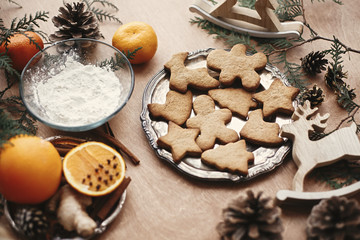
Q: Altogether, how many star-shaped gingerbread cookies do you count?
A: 2